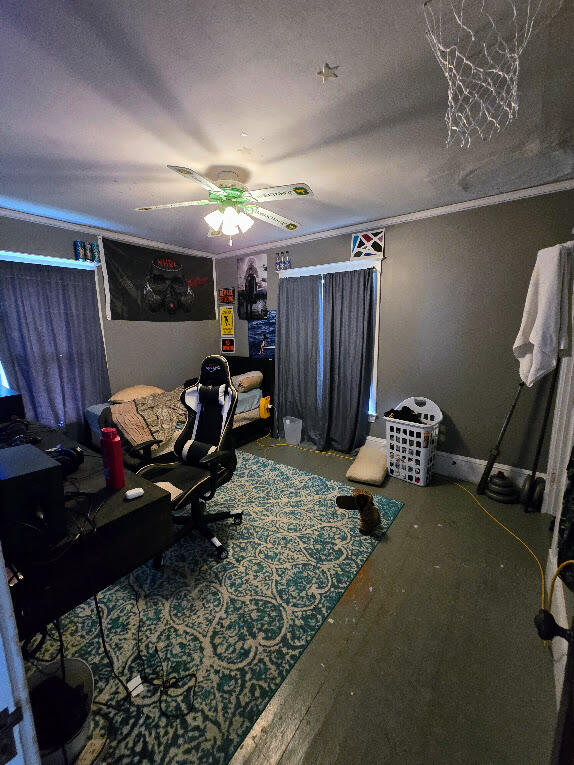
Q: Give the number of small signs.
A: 3